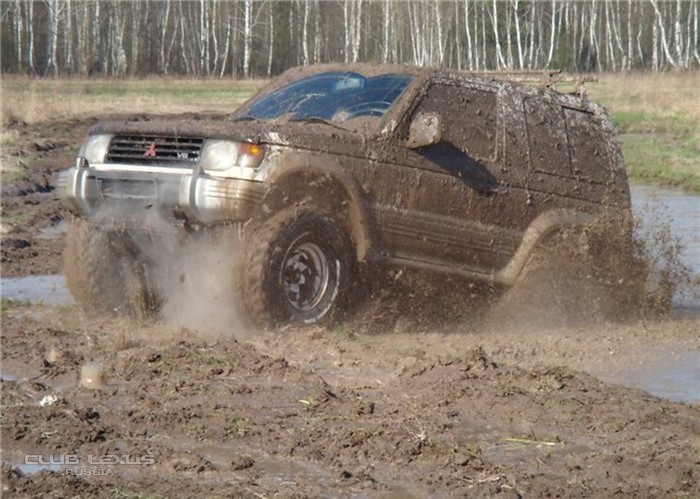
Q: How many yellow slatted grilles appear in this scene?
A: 0